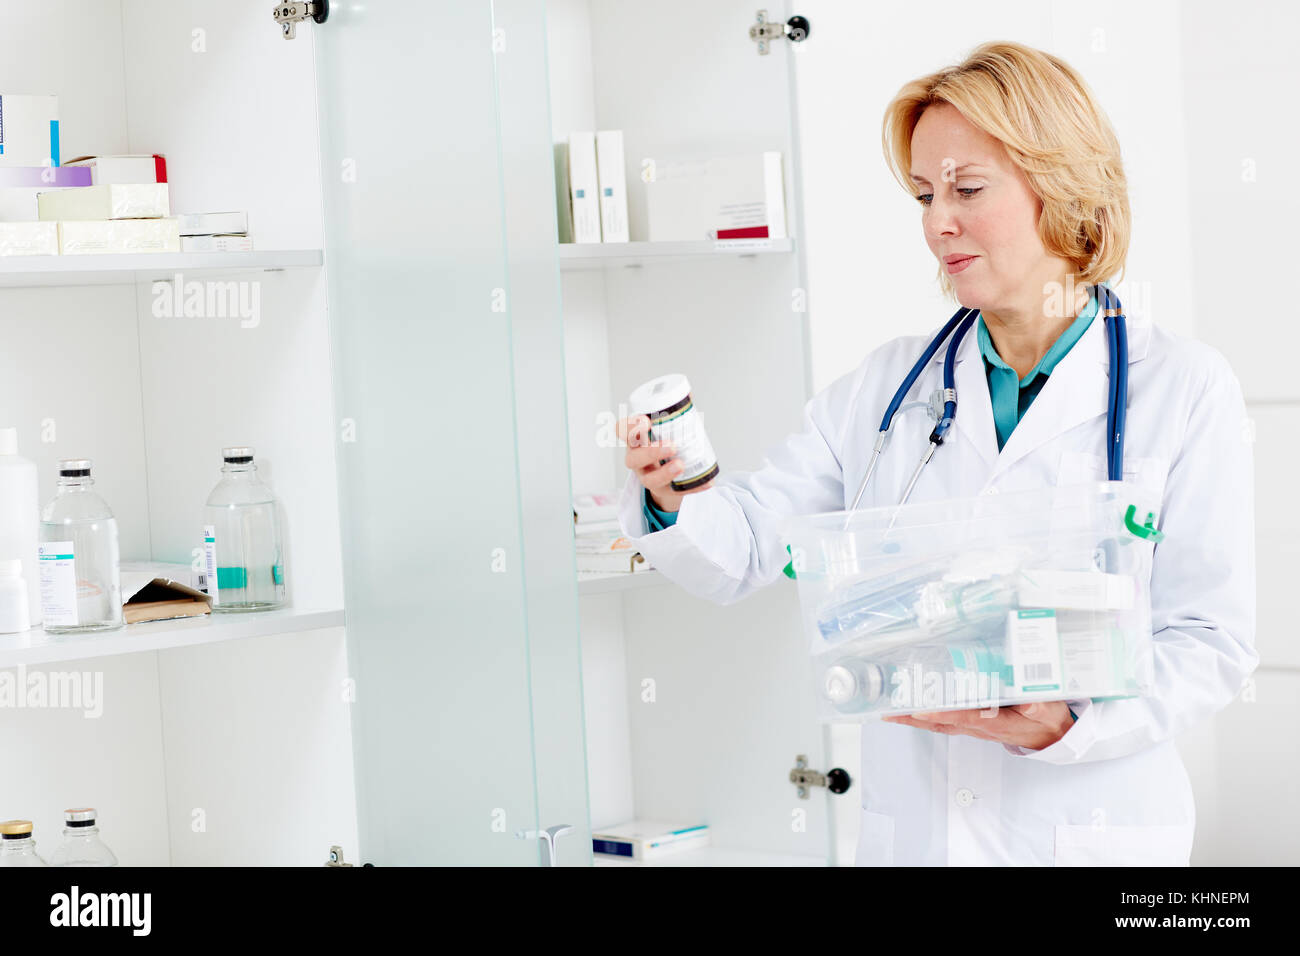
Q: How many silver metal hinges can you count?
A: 4